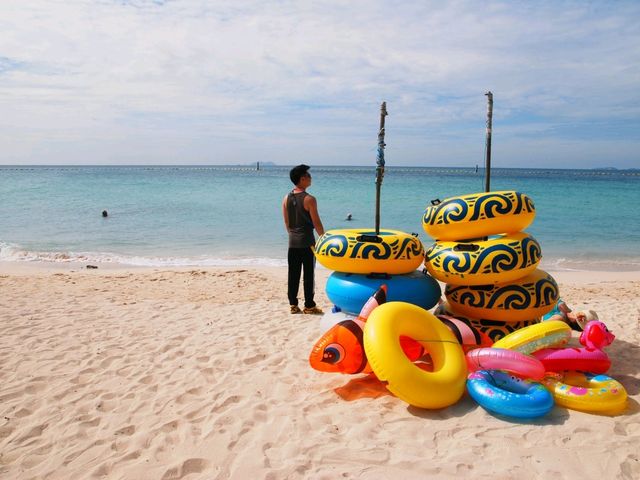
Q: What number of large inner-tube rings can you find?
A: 7